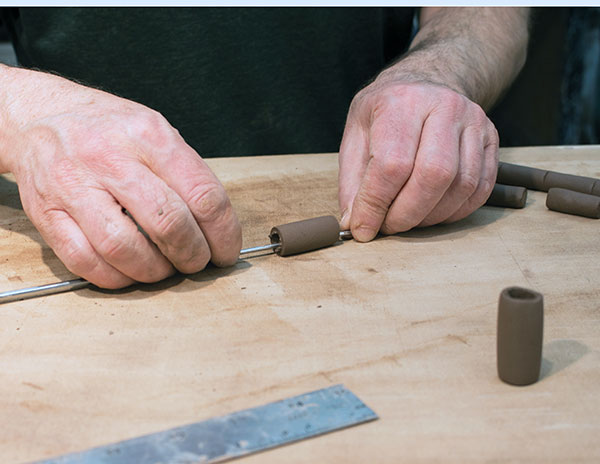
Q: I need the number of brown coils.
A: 5